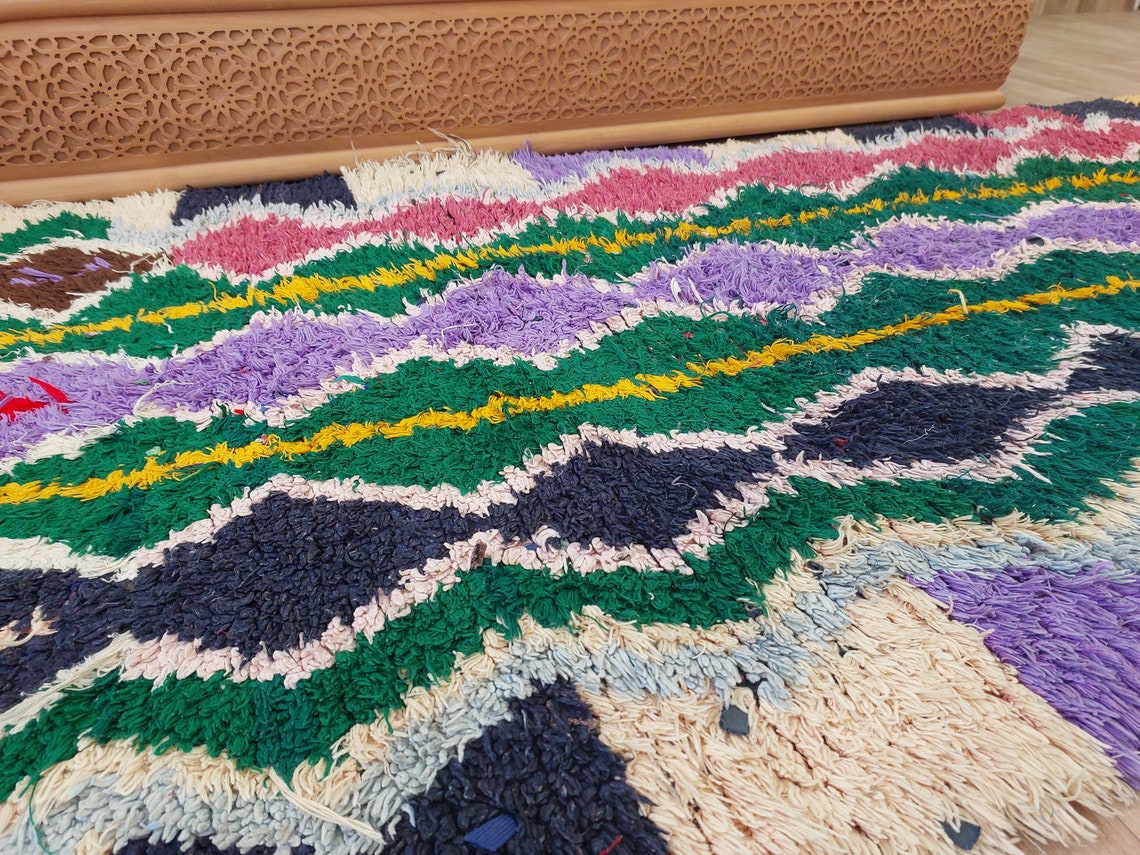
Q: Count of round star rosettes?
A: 12